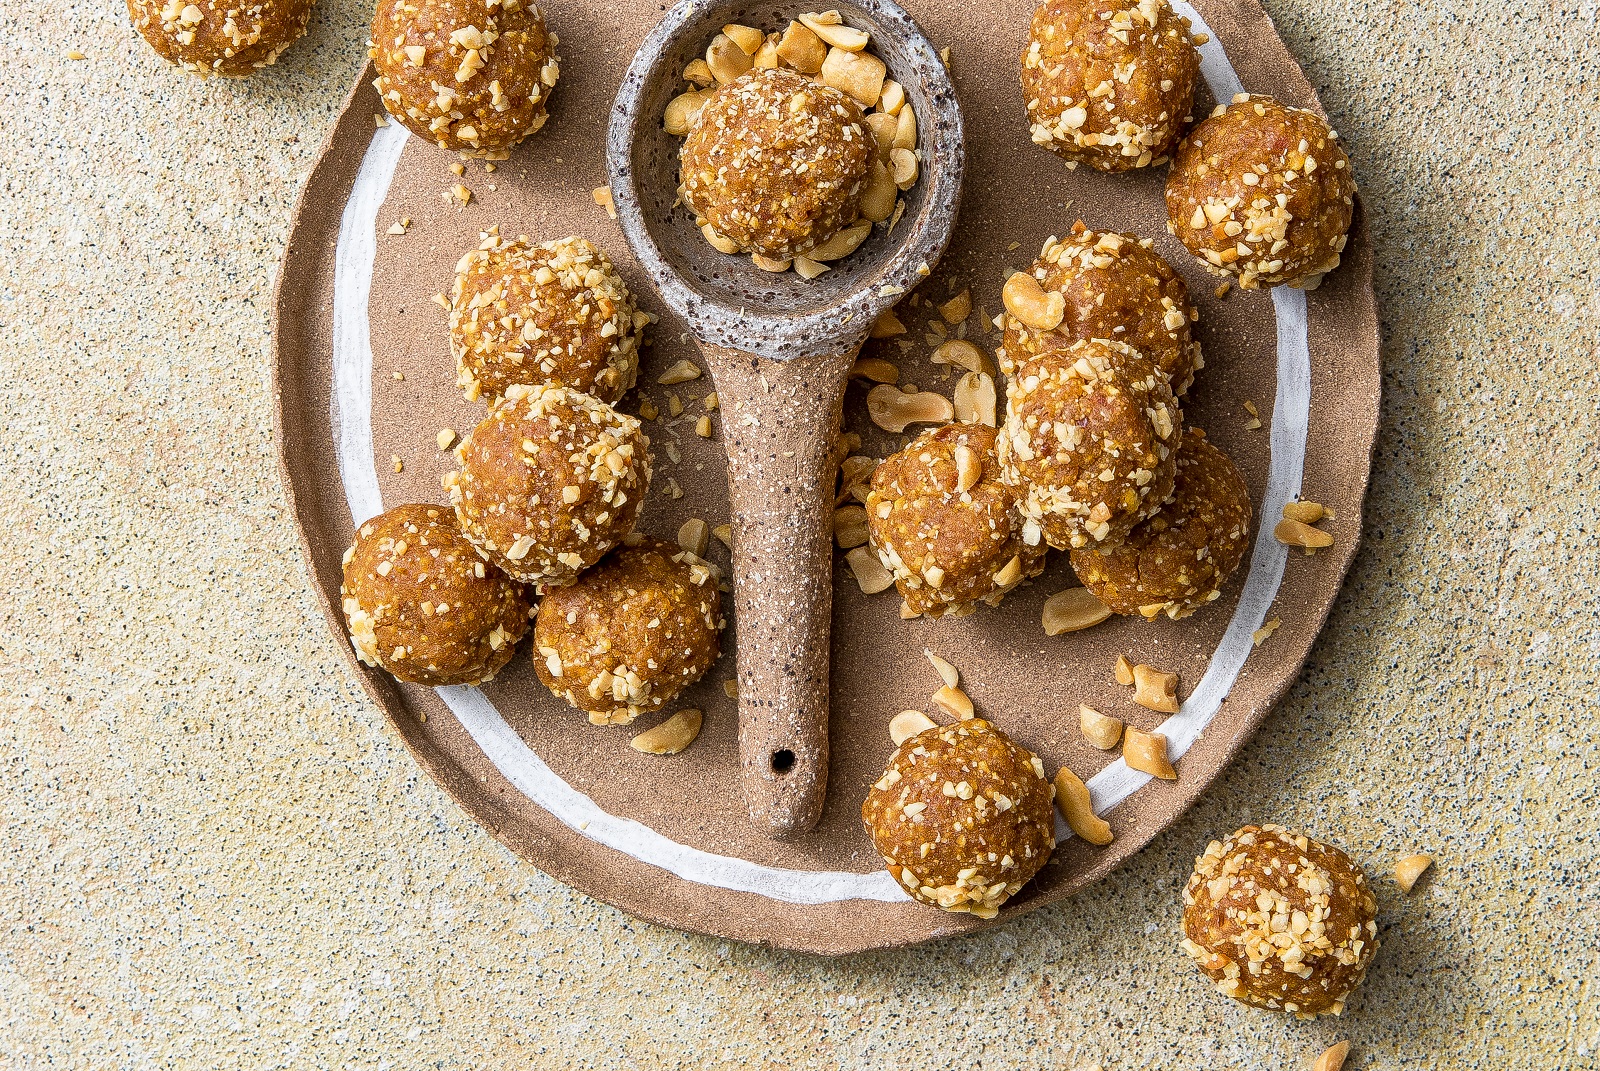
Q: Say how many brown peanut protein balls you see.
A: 15